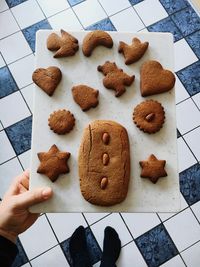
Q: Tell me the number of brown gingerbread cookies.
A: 12